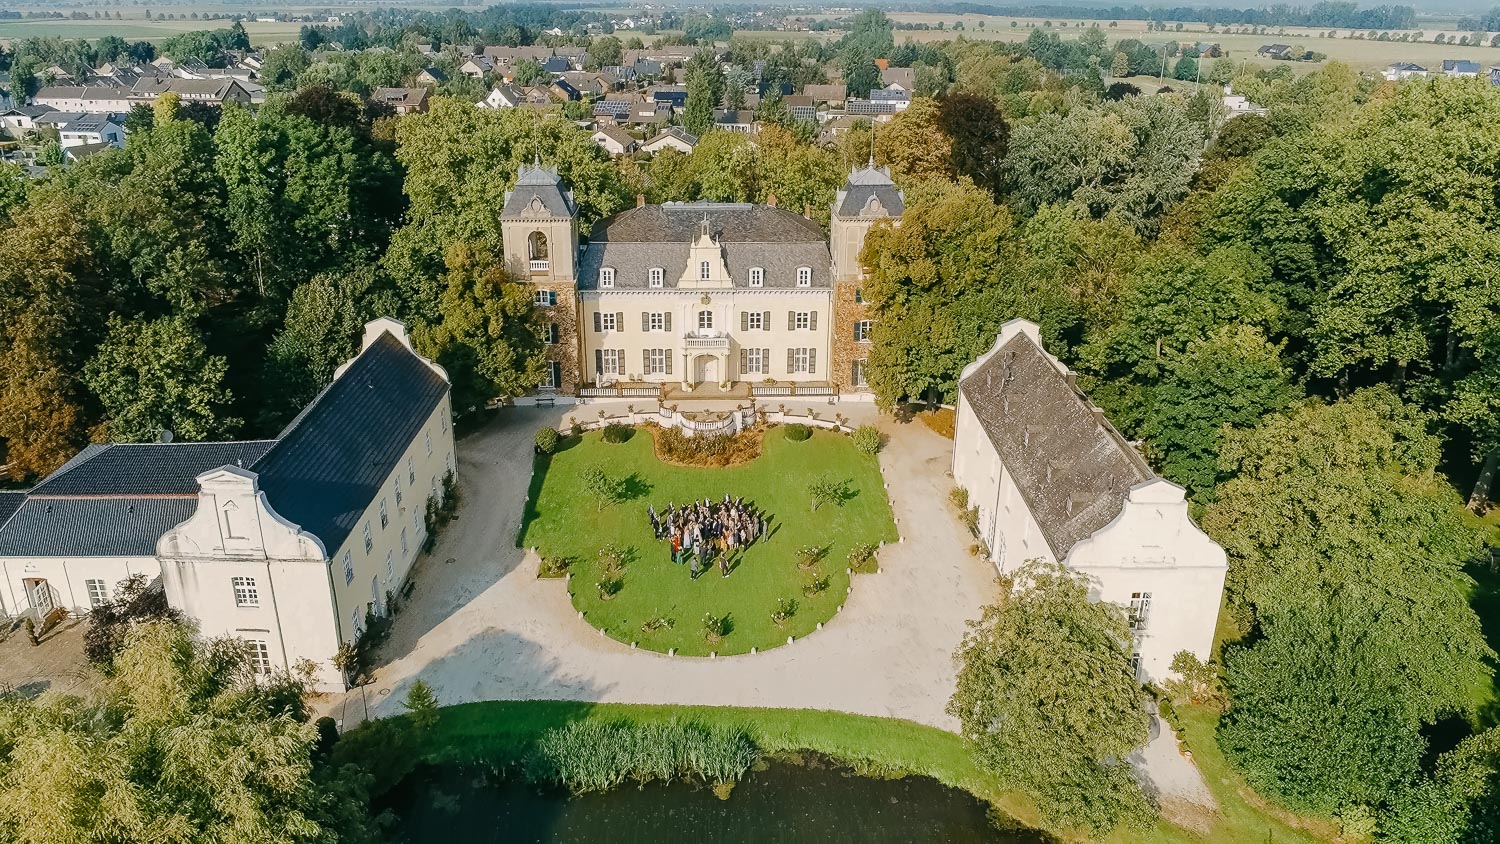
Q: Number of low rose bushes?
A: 9